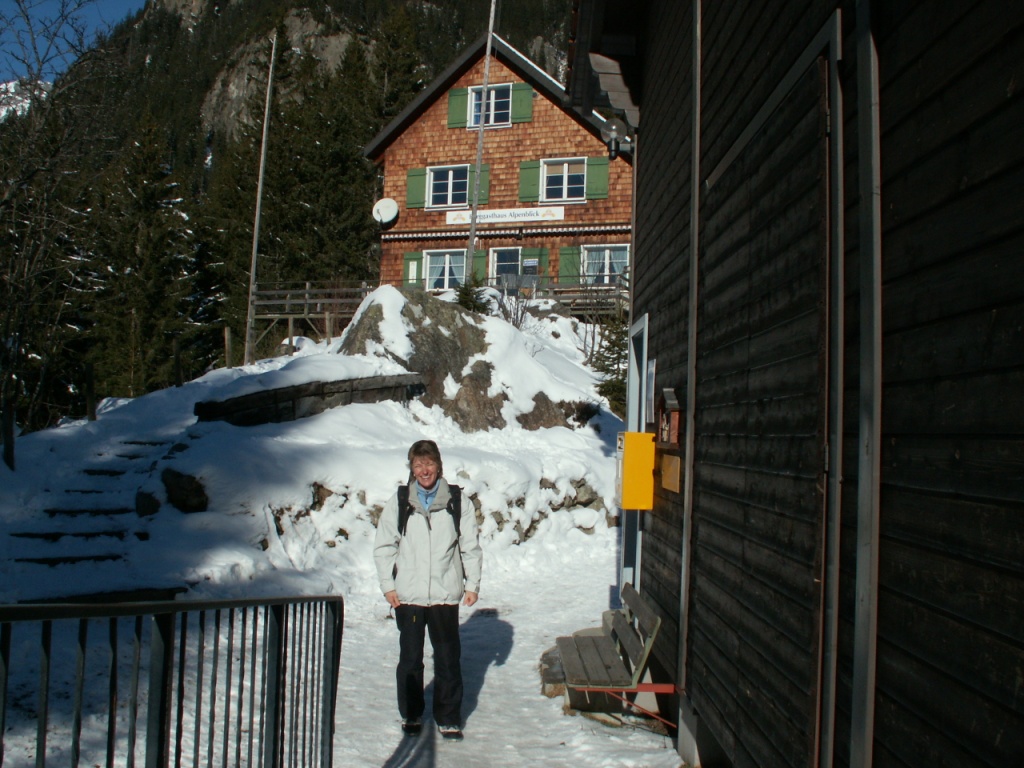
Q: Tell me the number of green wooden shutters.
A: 10